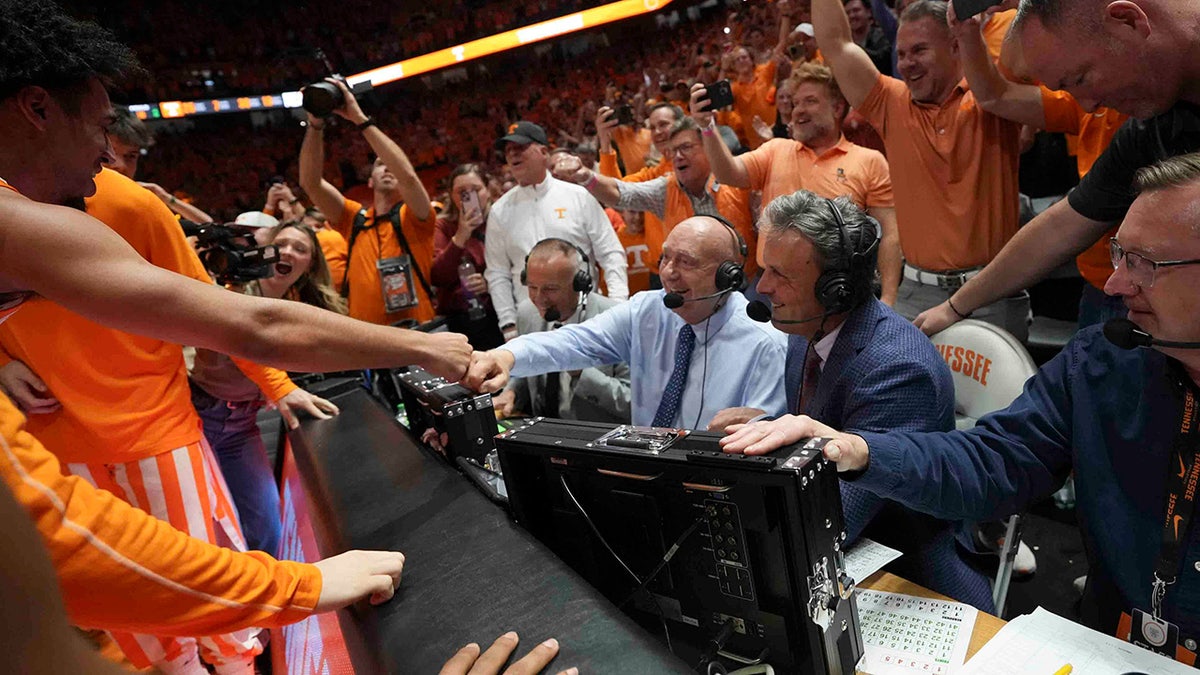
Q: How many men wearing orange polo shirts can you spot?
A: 2